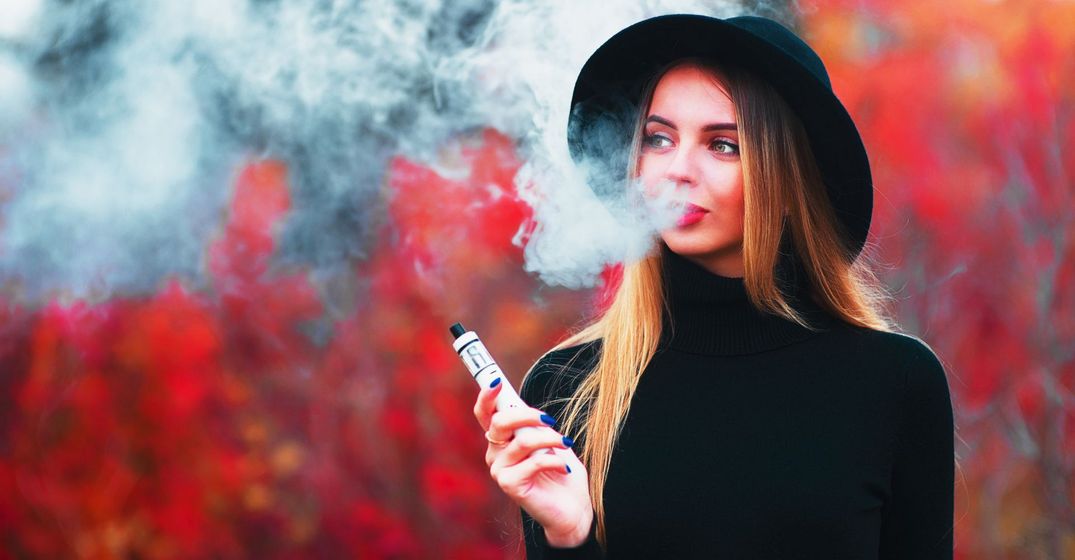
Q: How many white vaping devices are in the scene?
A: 1